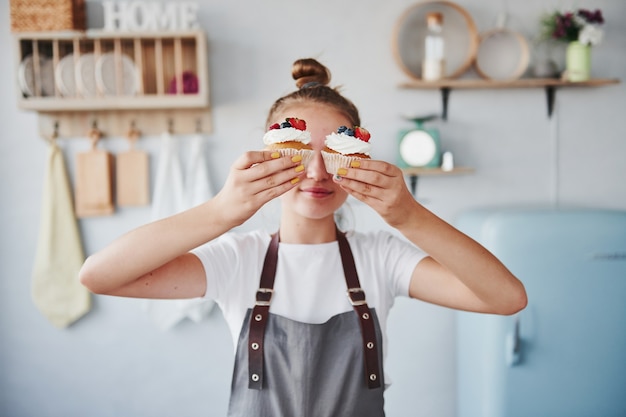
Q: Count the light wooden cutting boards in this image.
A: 2